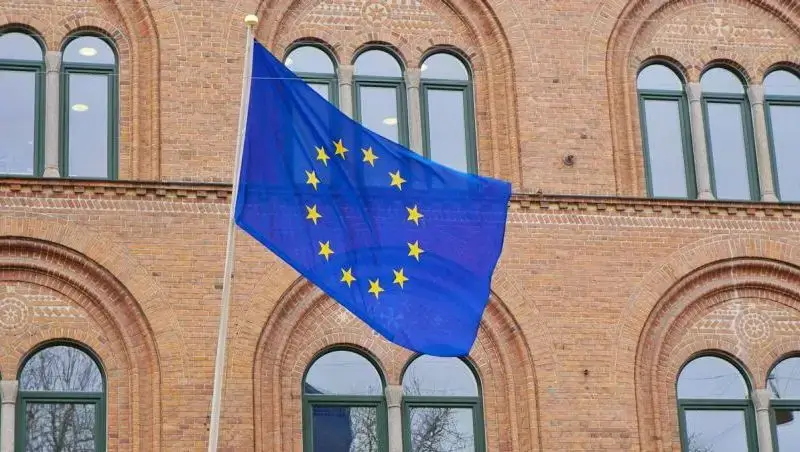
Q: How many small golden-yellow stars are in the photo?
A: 12